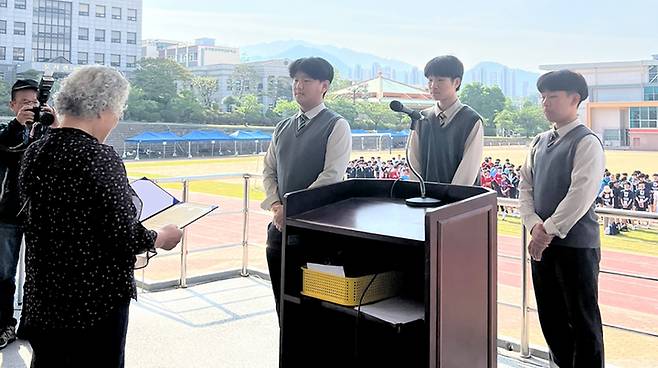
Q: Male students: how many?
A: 3